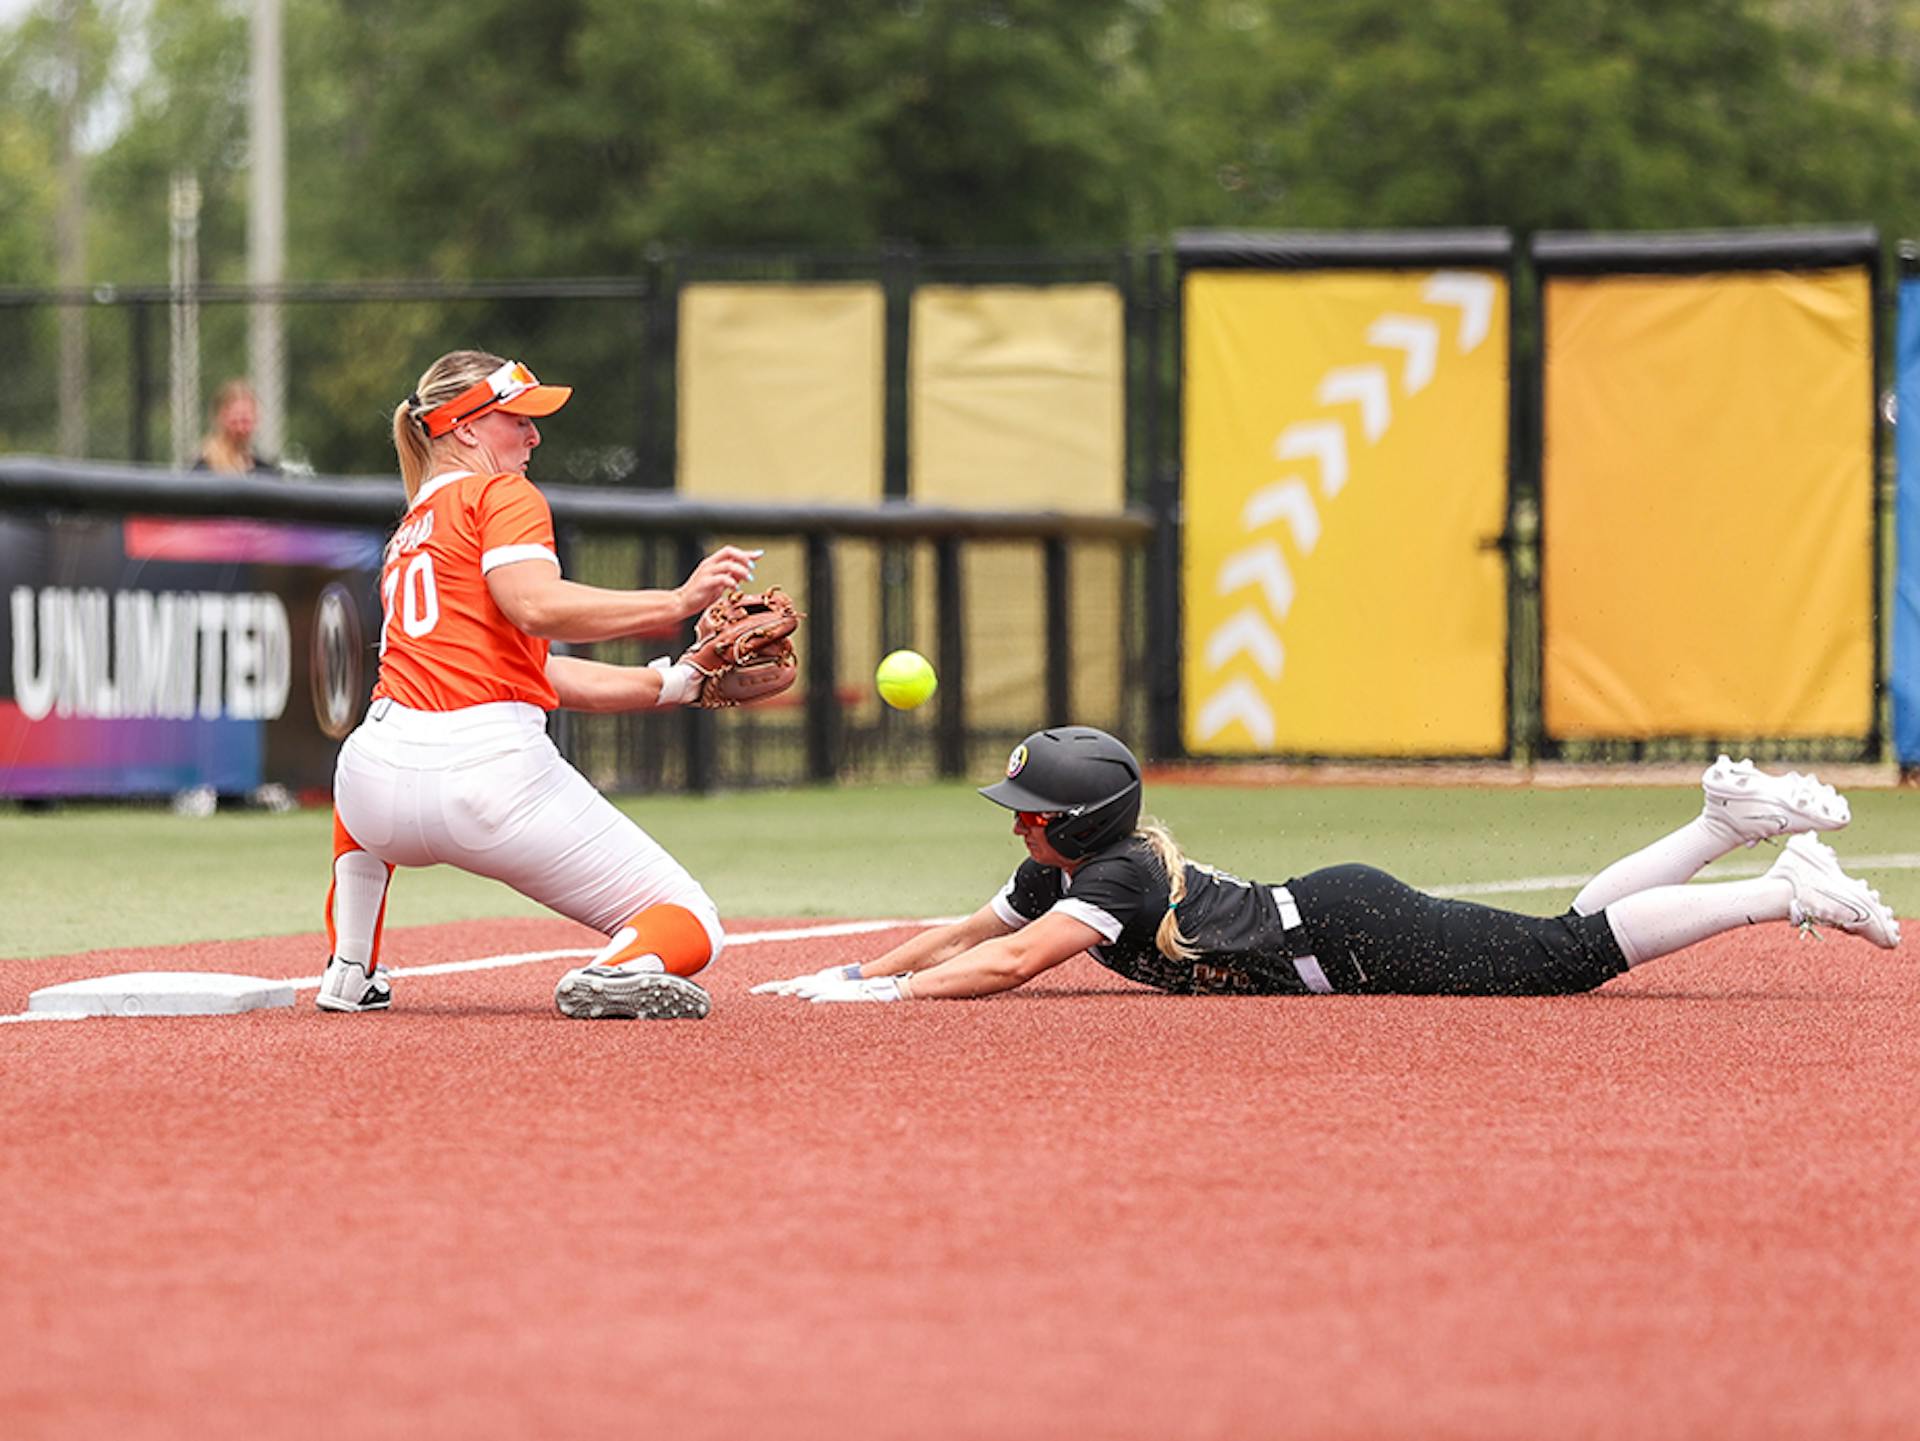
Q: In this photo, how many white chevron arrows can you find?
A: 8